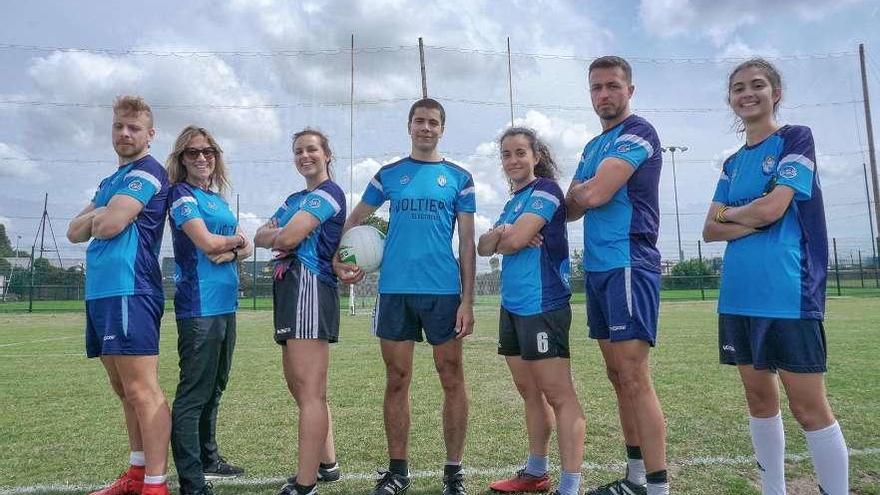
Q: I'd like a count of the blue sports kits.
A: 7